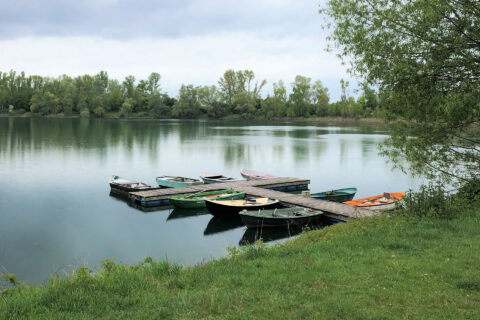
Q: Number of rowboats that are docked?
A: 9